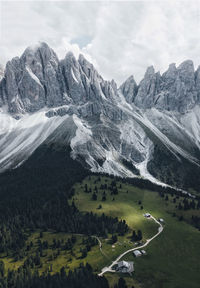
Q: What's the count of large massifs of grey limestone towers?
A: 2